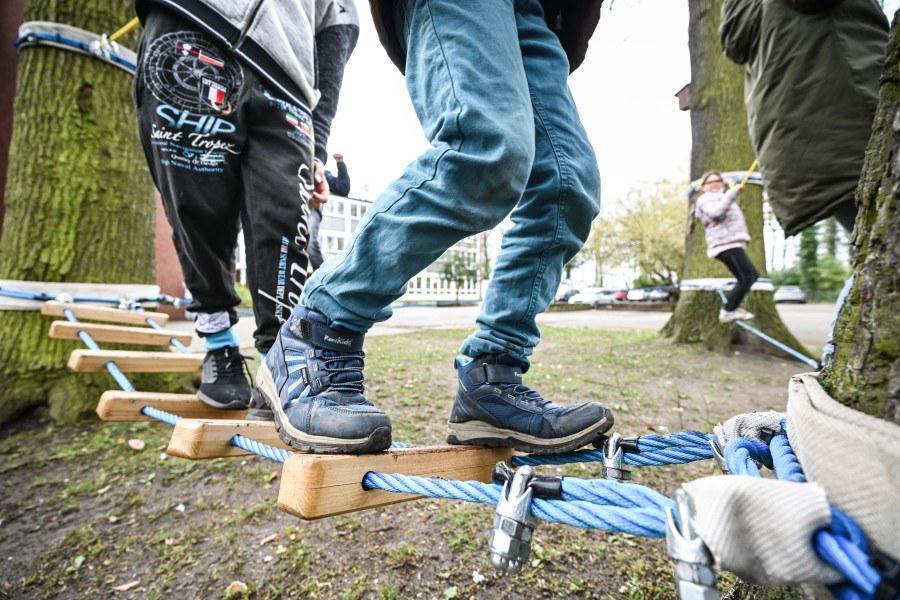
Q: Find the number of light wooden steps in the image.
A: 6